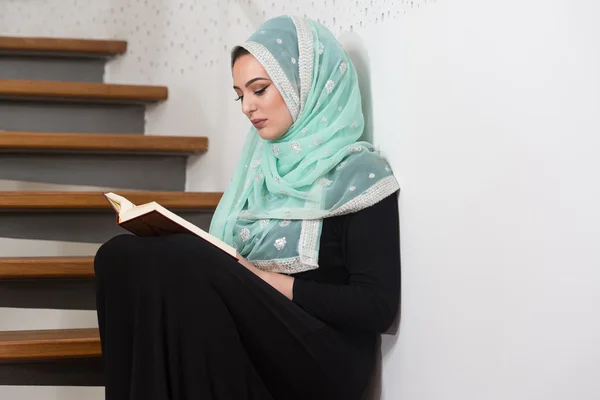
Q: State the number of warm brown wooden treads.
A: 6